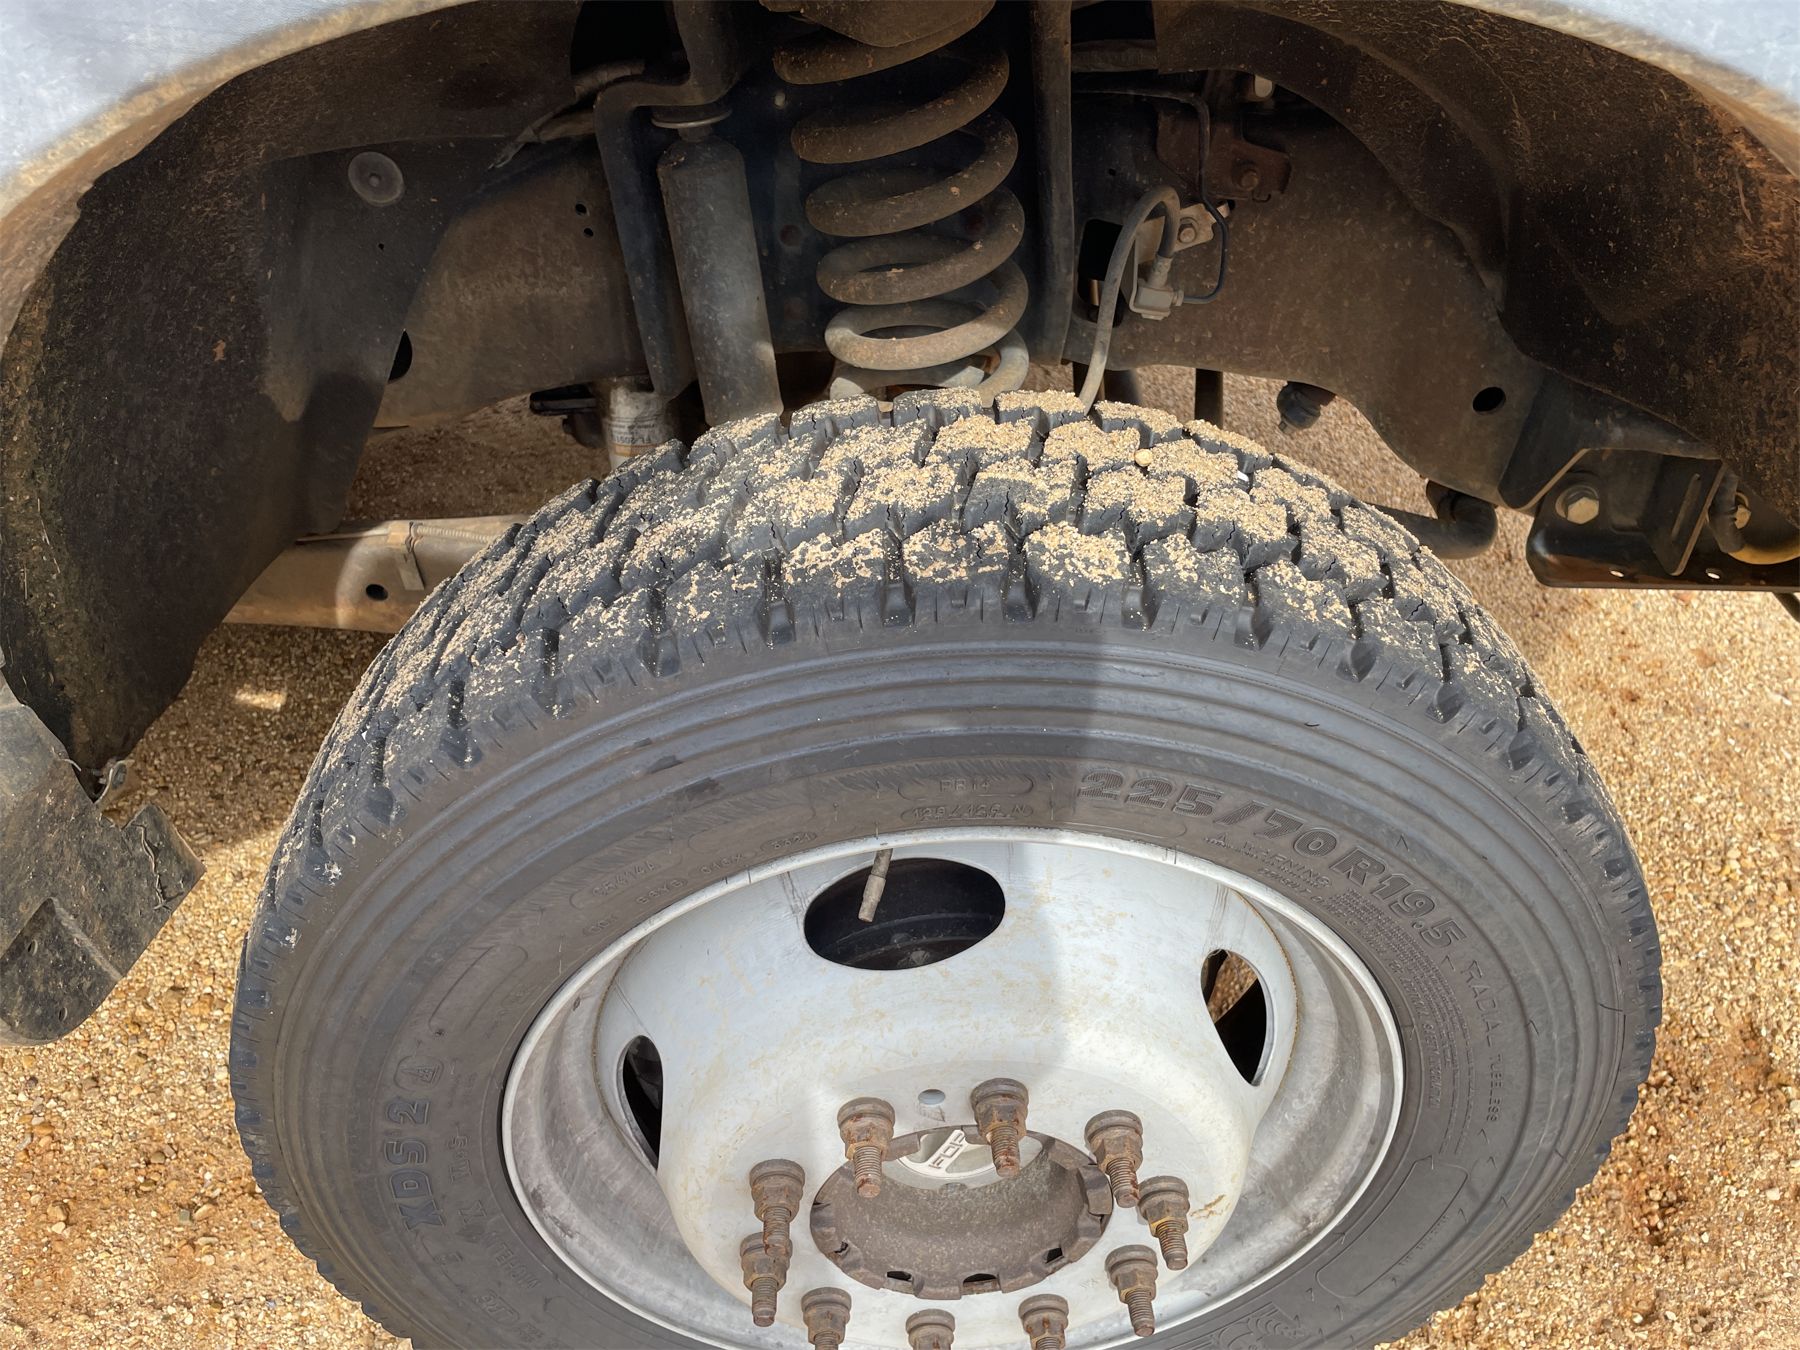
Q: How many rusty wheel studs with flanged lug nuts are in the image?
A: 10